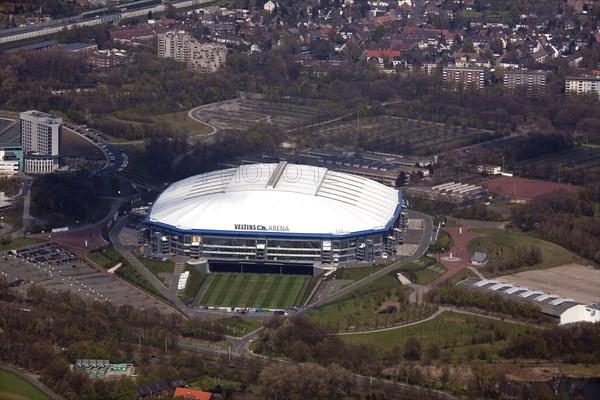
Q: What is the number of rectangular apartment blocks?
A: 3